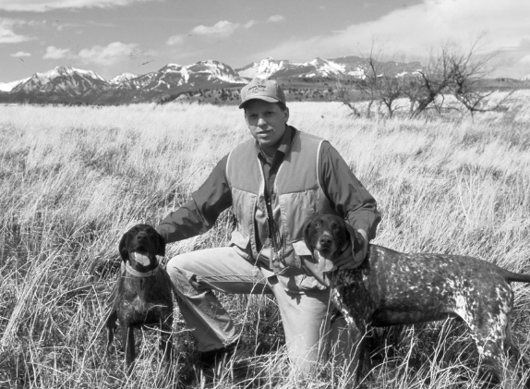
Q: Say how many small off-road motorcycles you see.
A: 0